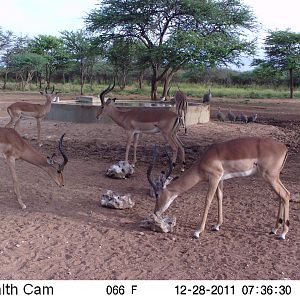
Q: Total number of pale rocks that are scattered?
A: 3